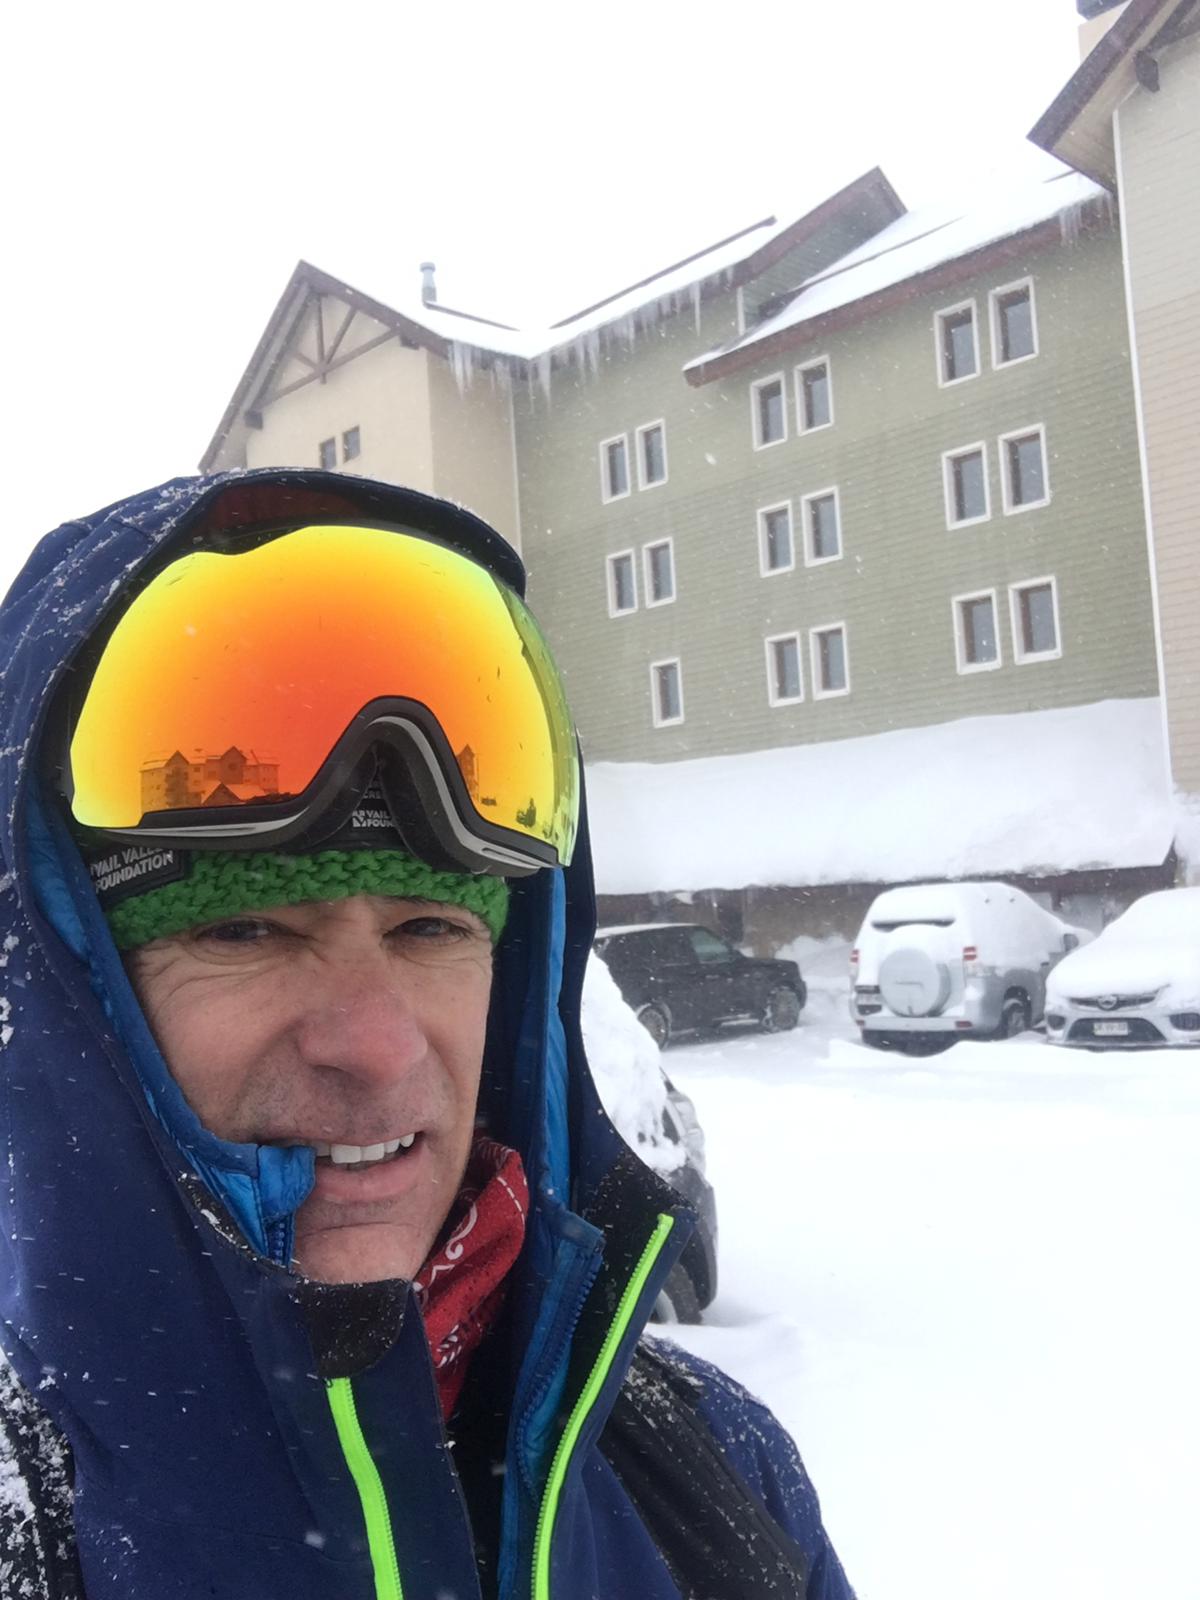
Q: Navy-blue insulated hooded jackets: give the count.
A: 1